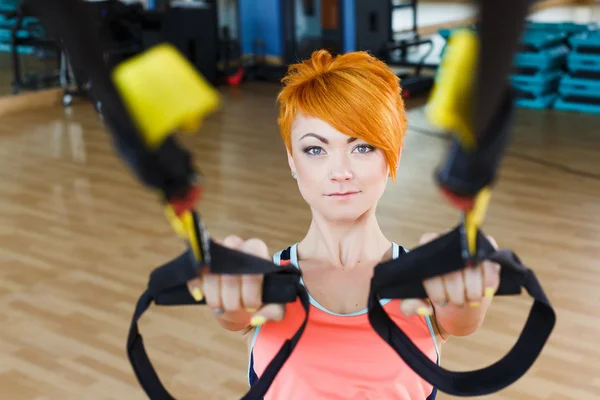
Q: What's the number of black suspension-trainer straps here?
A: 2